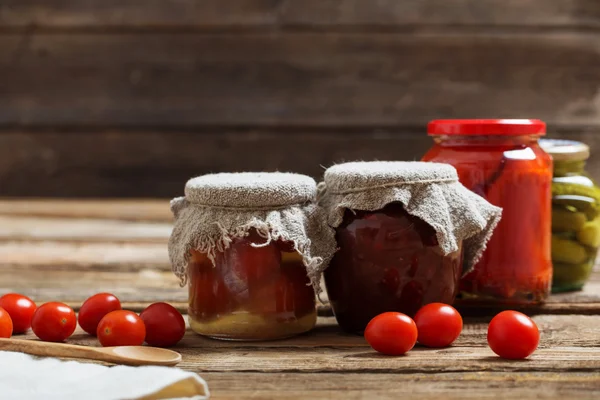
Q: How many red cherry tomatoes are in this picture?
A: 9